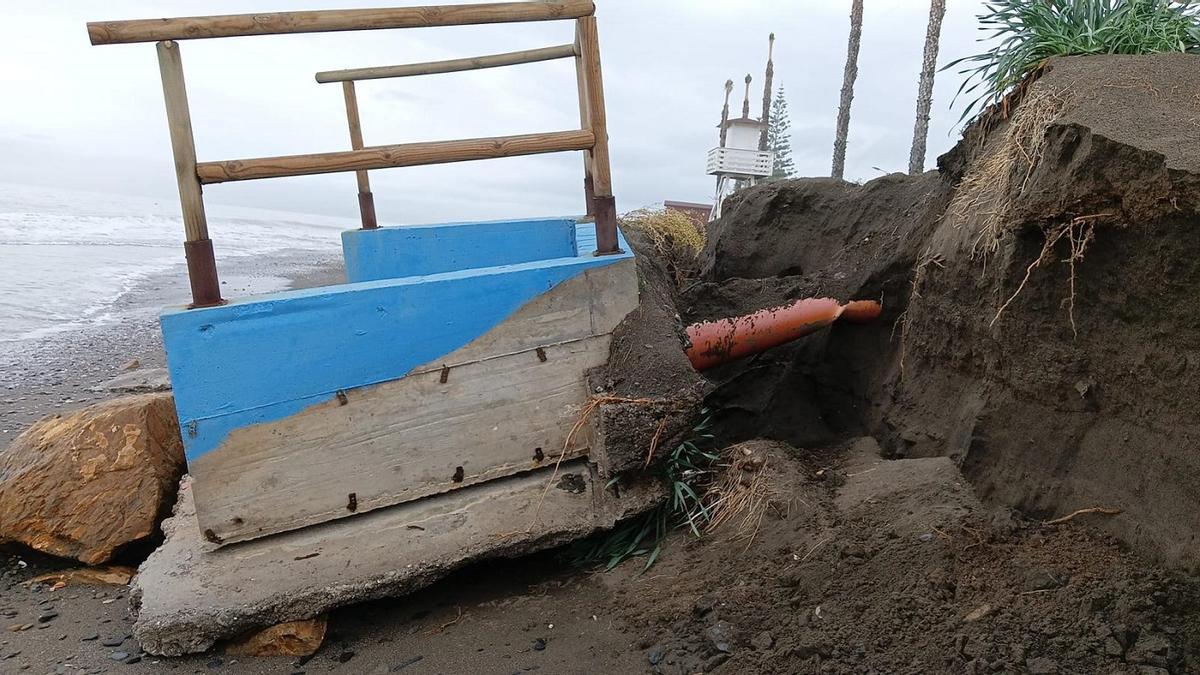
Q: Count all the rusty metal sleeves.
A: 4